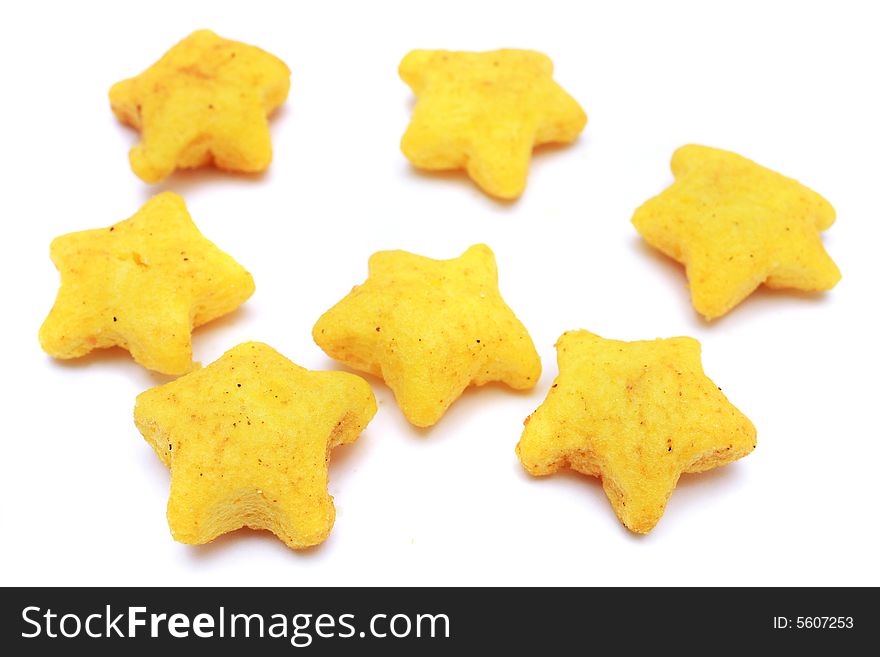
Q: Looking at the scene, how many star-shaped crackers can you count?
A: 7